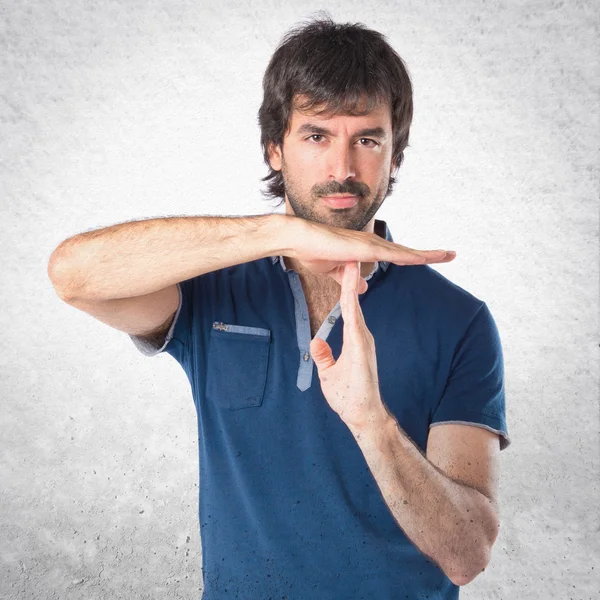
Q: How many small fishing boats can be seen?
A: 0